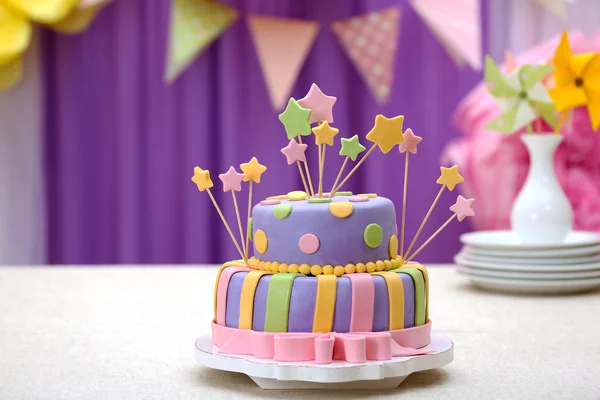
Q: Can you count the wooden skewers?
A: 12